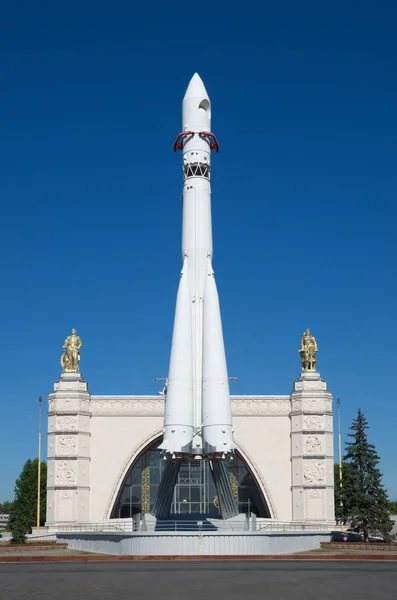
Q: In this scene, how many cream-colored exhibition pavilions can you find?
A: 1